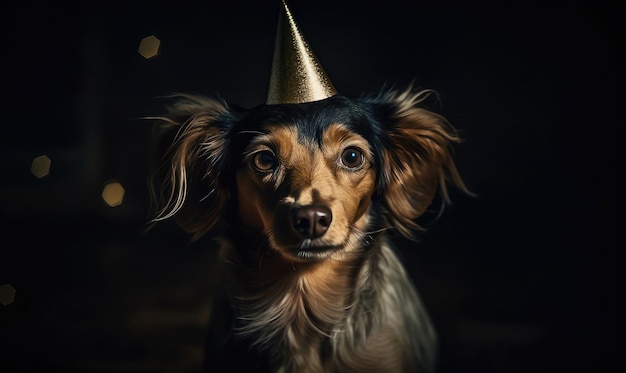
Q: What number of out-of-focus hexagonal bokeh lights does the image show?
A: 4